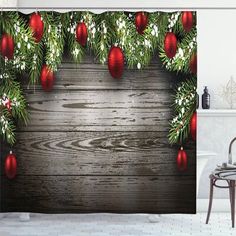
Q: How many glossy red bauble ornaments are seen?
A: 12